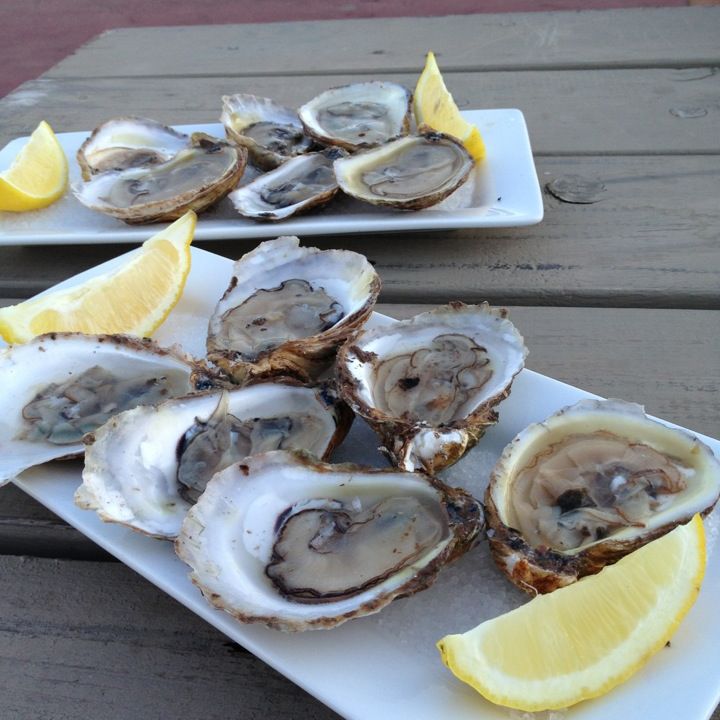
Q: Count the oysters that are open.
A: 12